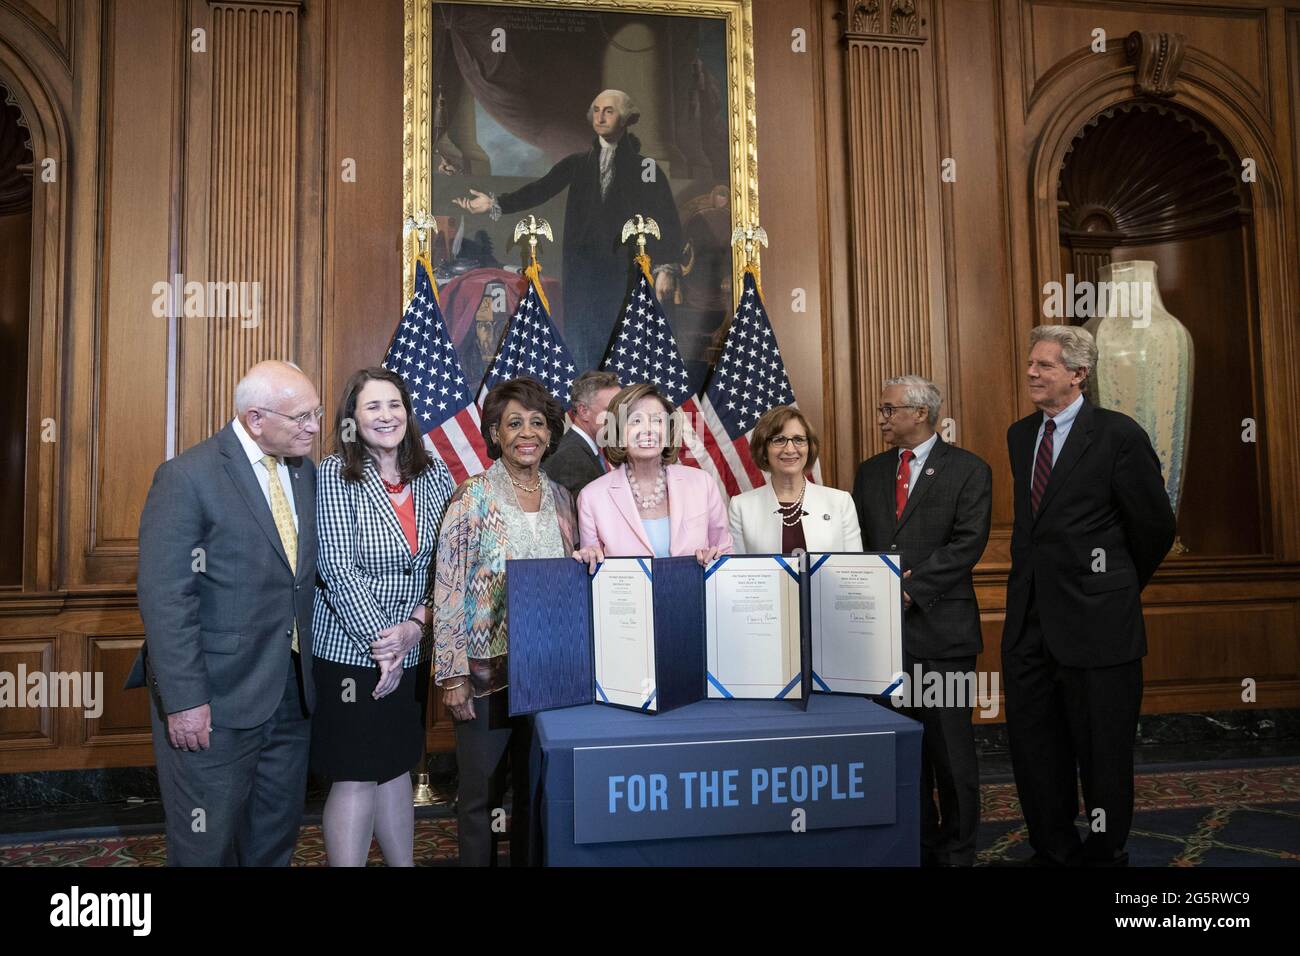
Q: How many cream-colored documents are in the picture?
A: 3